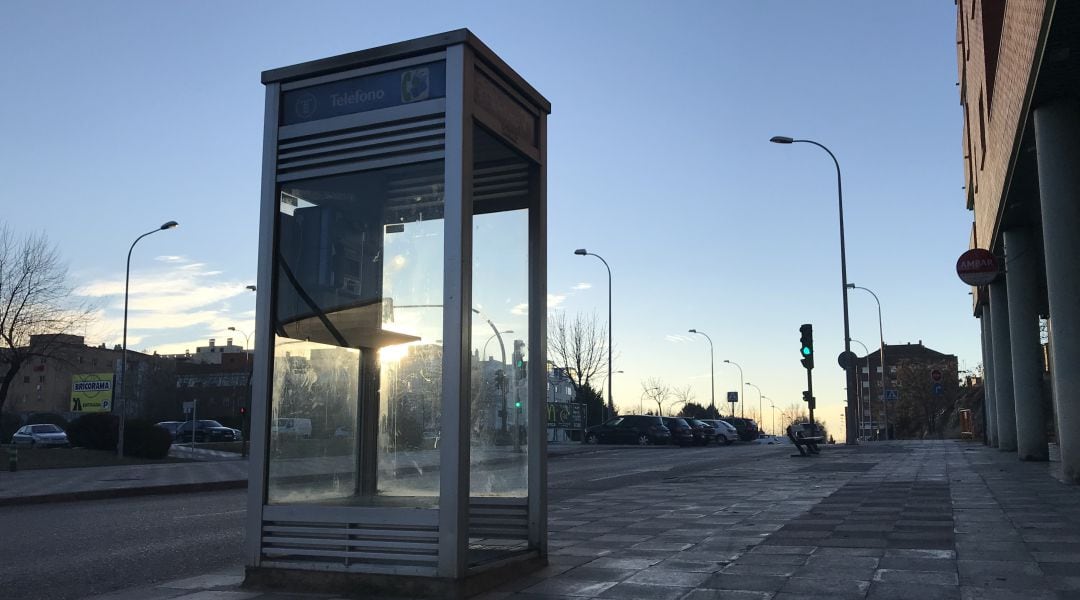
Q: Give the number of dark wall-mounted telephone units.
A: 1